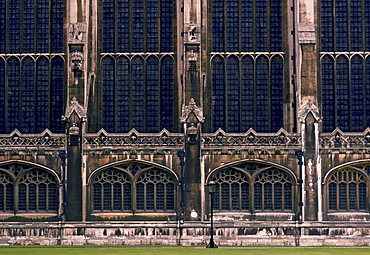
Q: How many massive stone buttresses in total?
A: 3